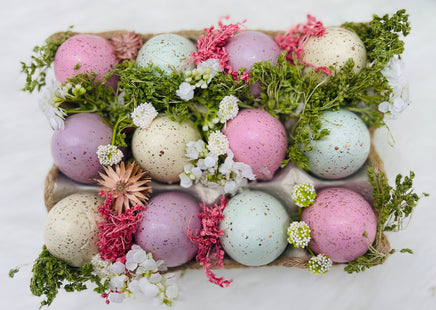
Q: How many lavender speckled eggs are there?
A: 3